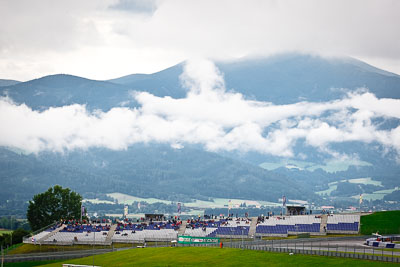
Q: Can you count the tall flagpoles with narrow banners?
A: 6